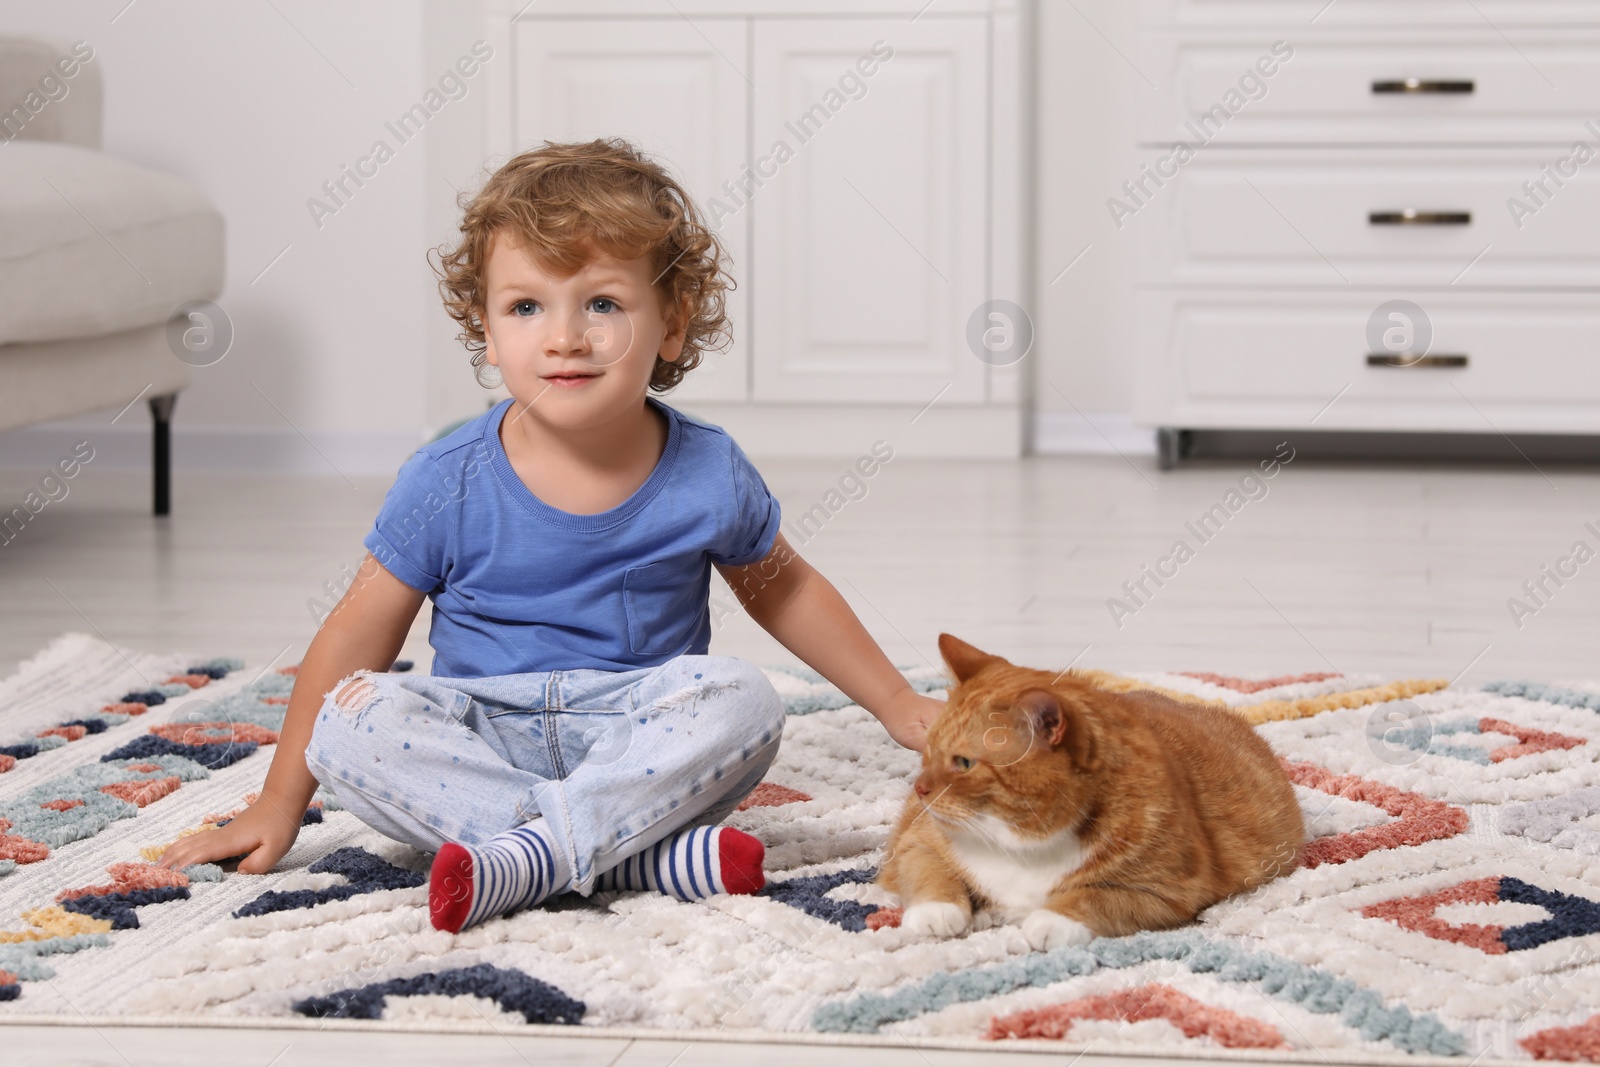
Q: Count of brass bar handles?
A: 3